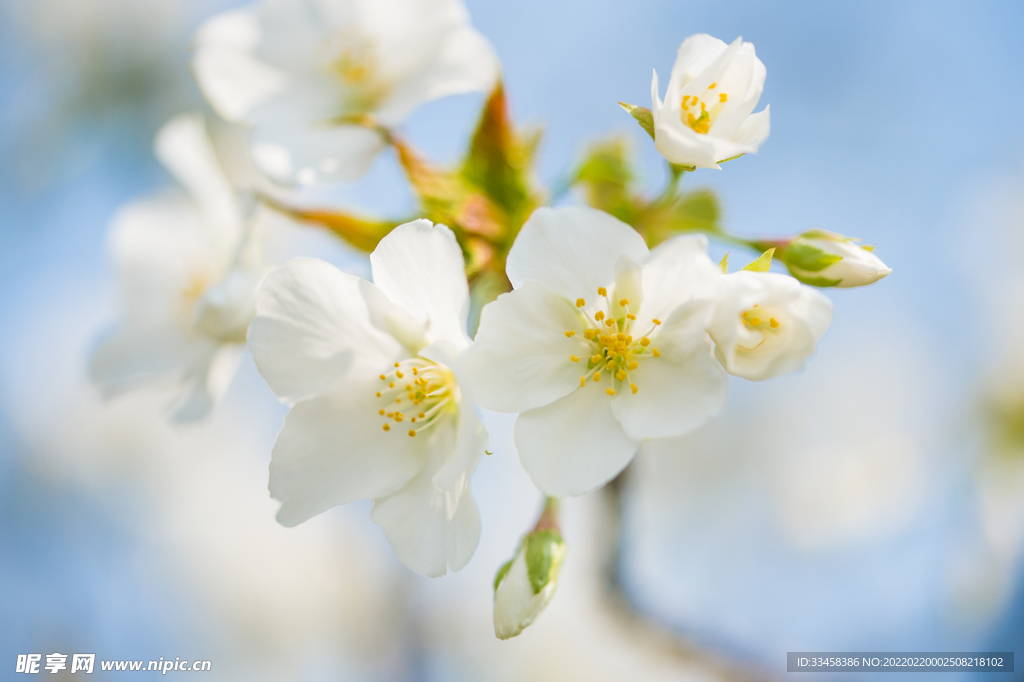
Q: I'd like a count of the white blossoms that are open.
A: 6